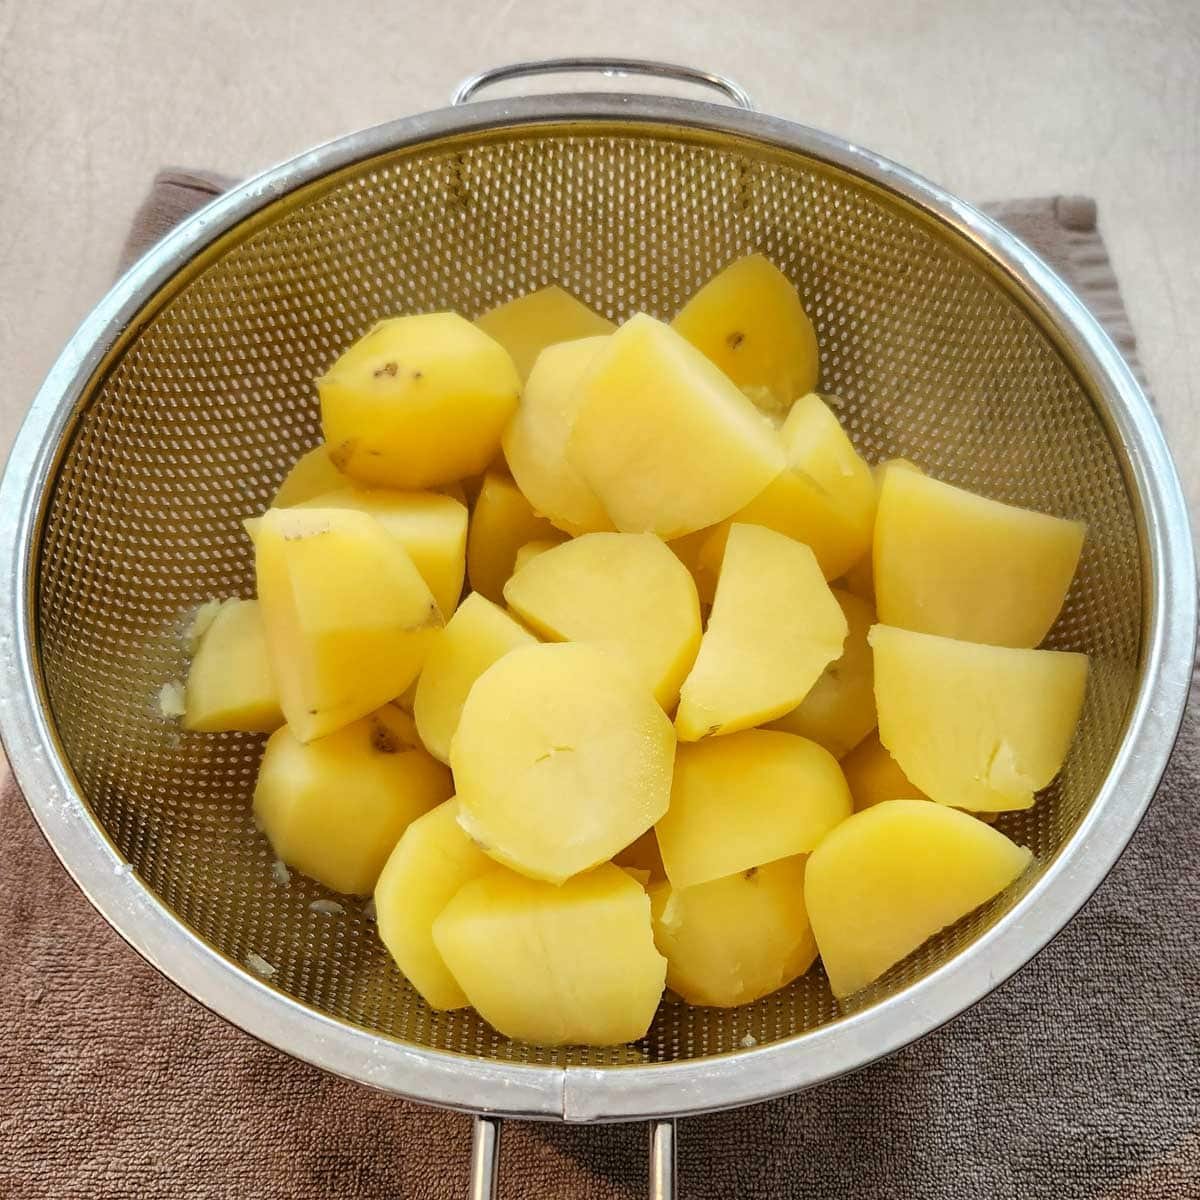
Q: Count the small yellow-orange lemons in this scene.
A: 0